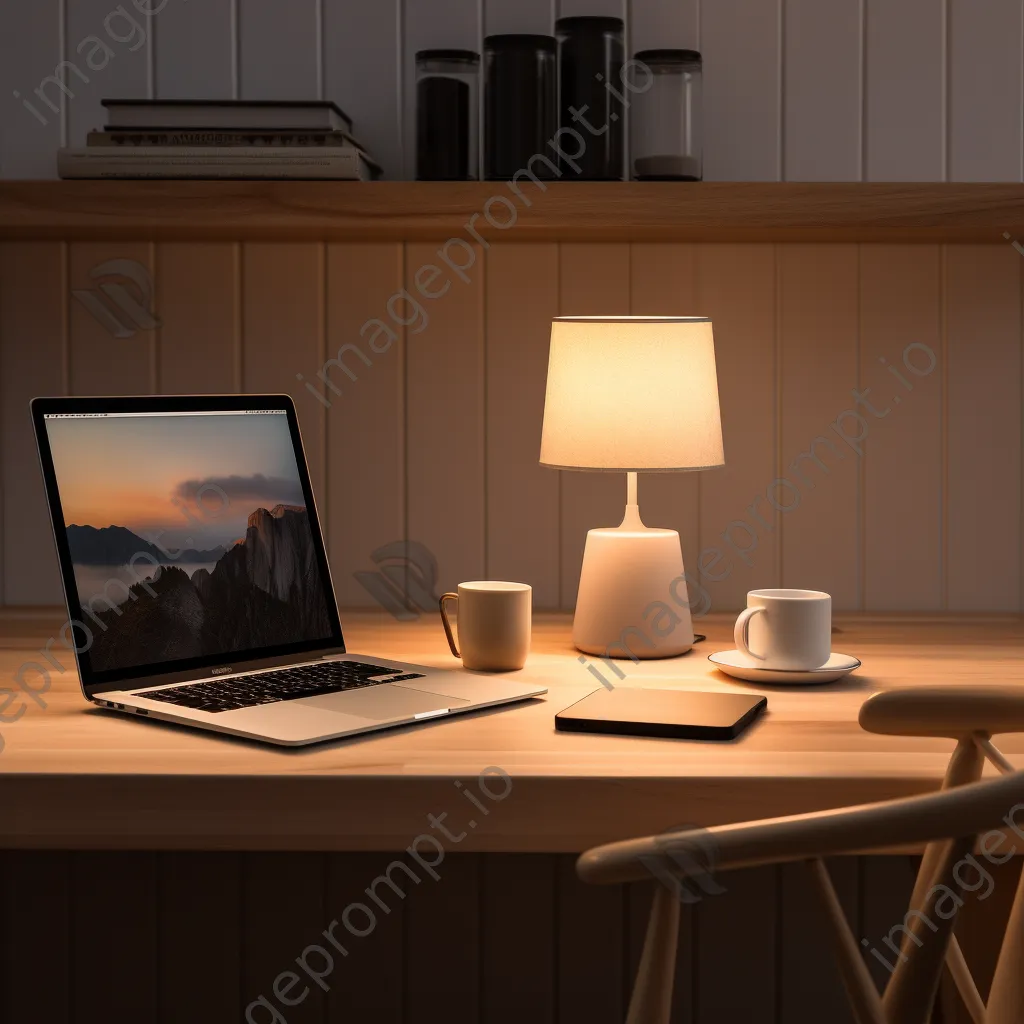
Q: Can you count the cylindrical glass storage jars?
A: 4